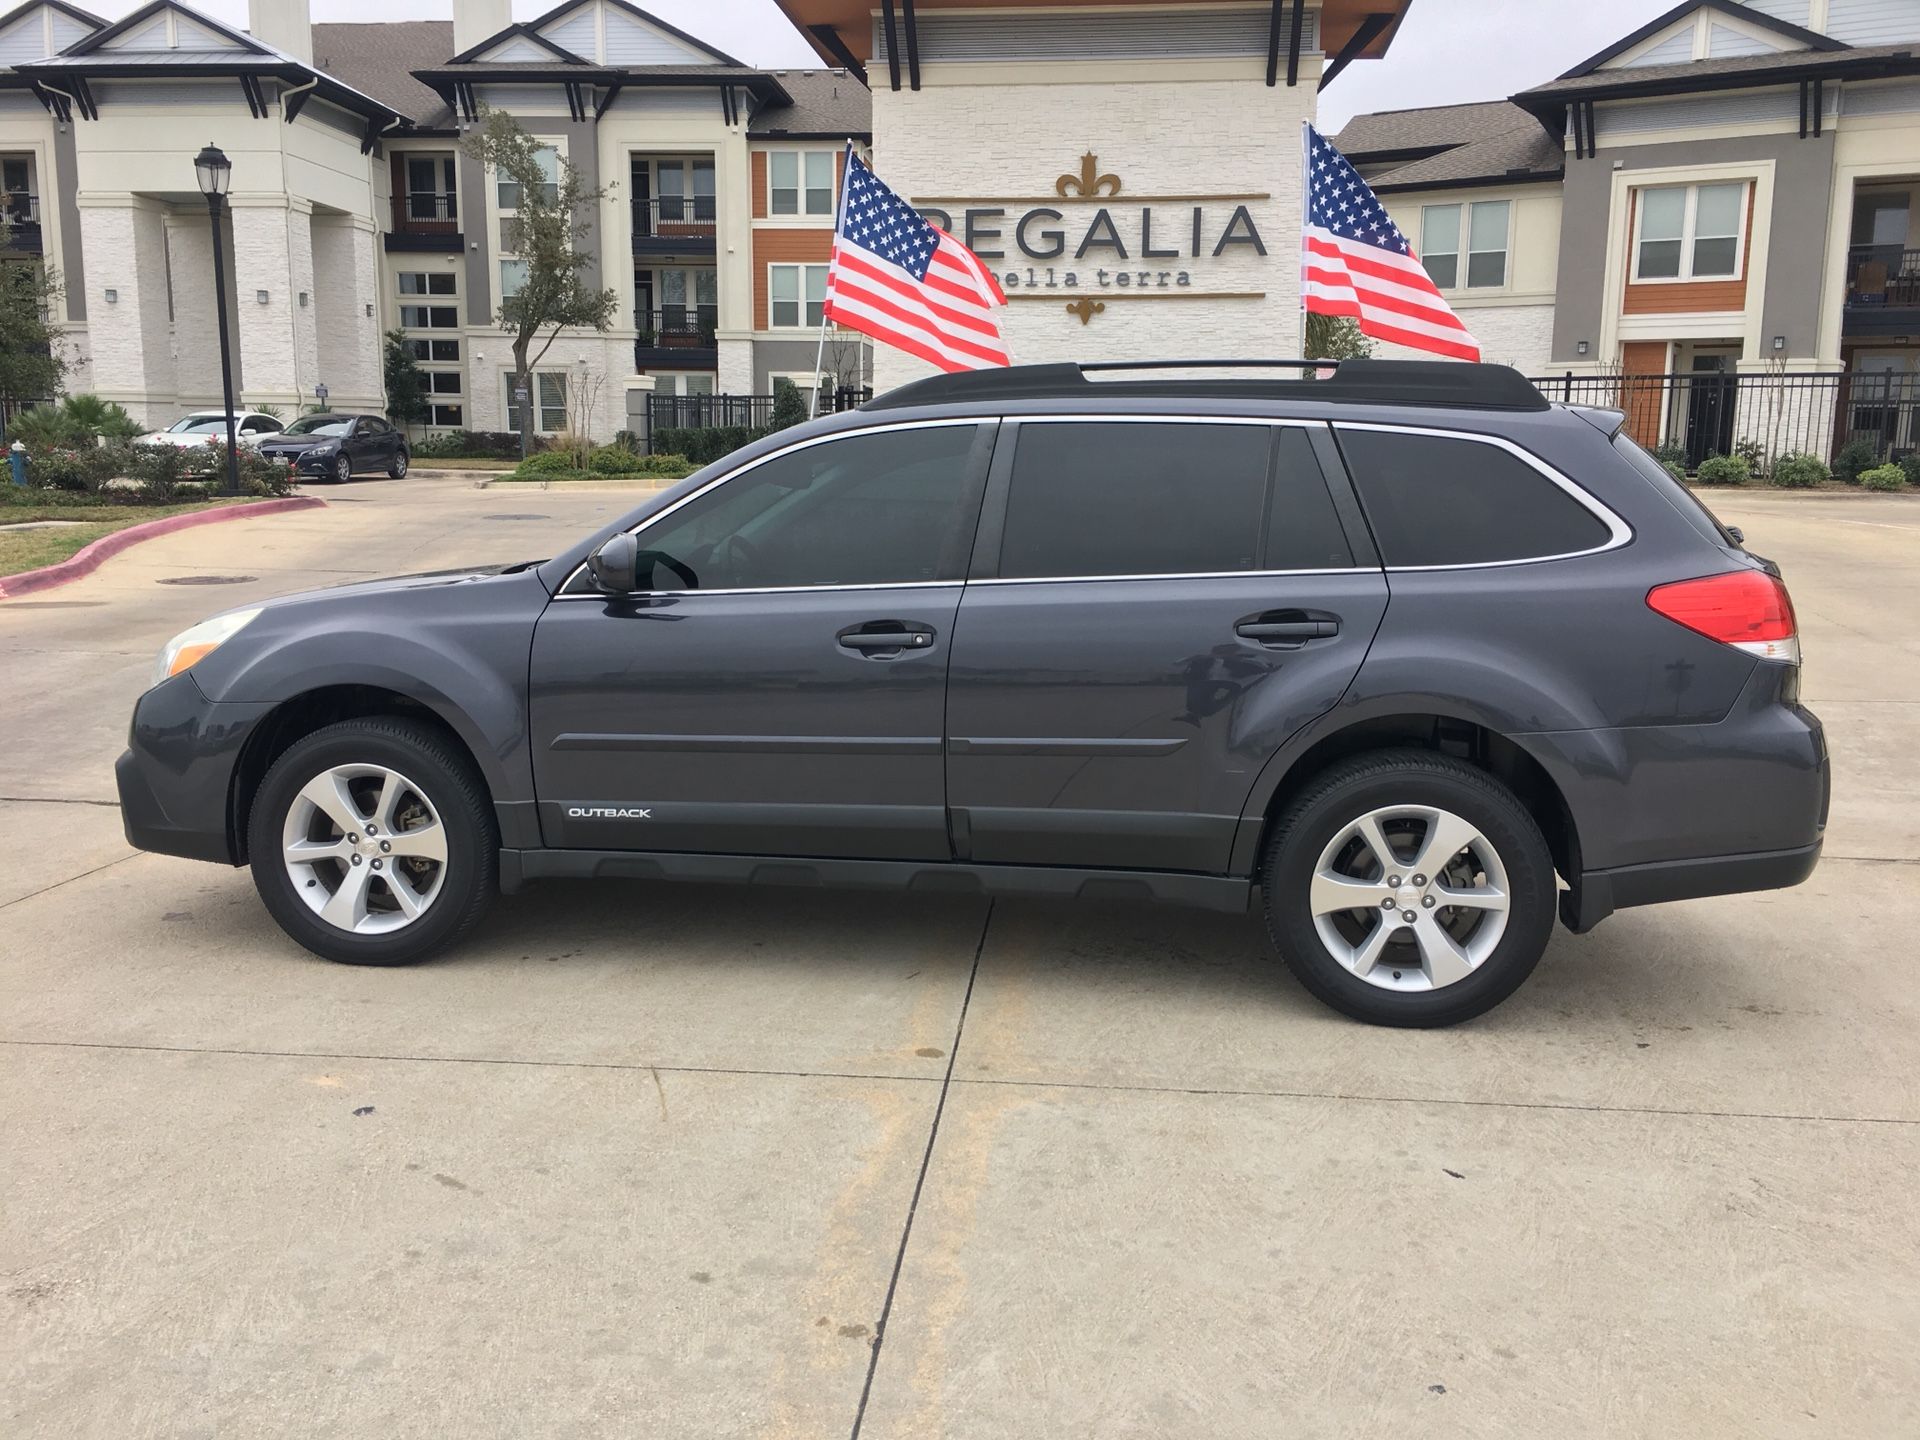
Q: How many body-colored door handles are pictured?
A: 2